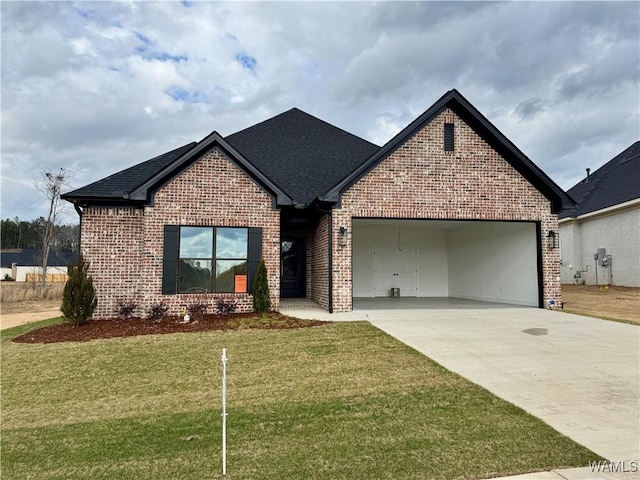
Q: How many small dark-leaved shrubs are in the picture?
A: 4